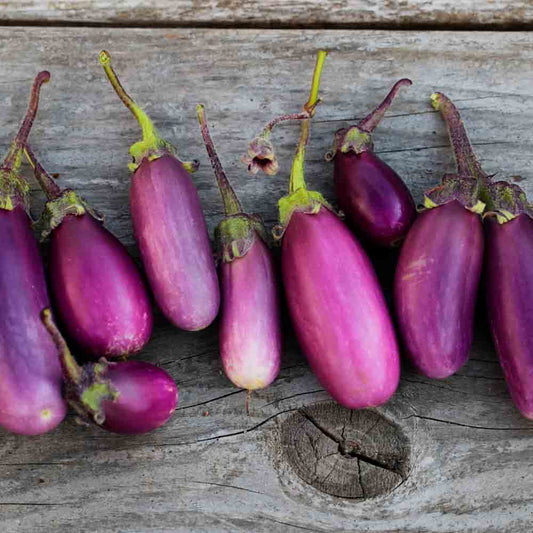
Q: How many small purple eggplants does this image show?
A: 9